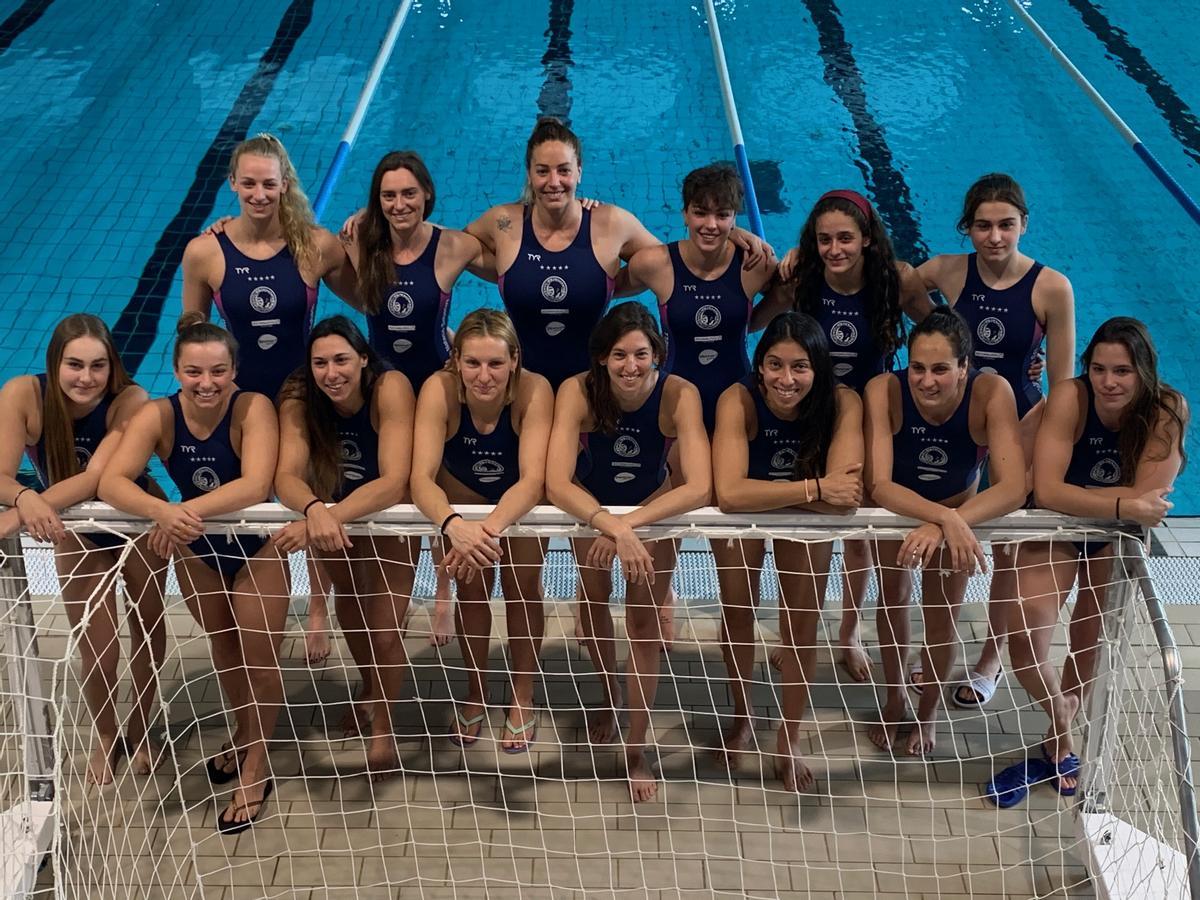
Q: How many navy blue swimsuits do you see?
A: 14